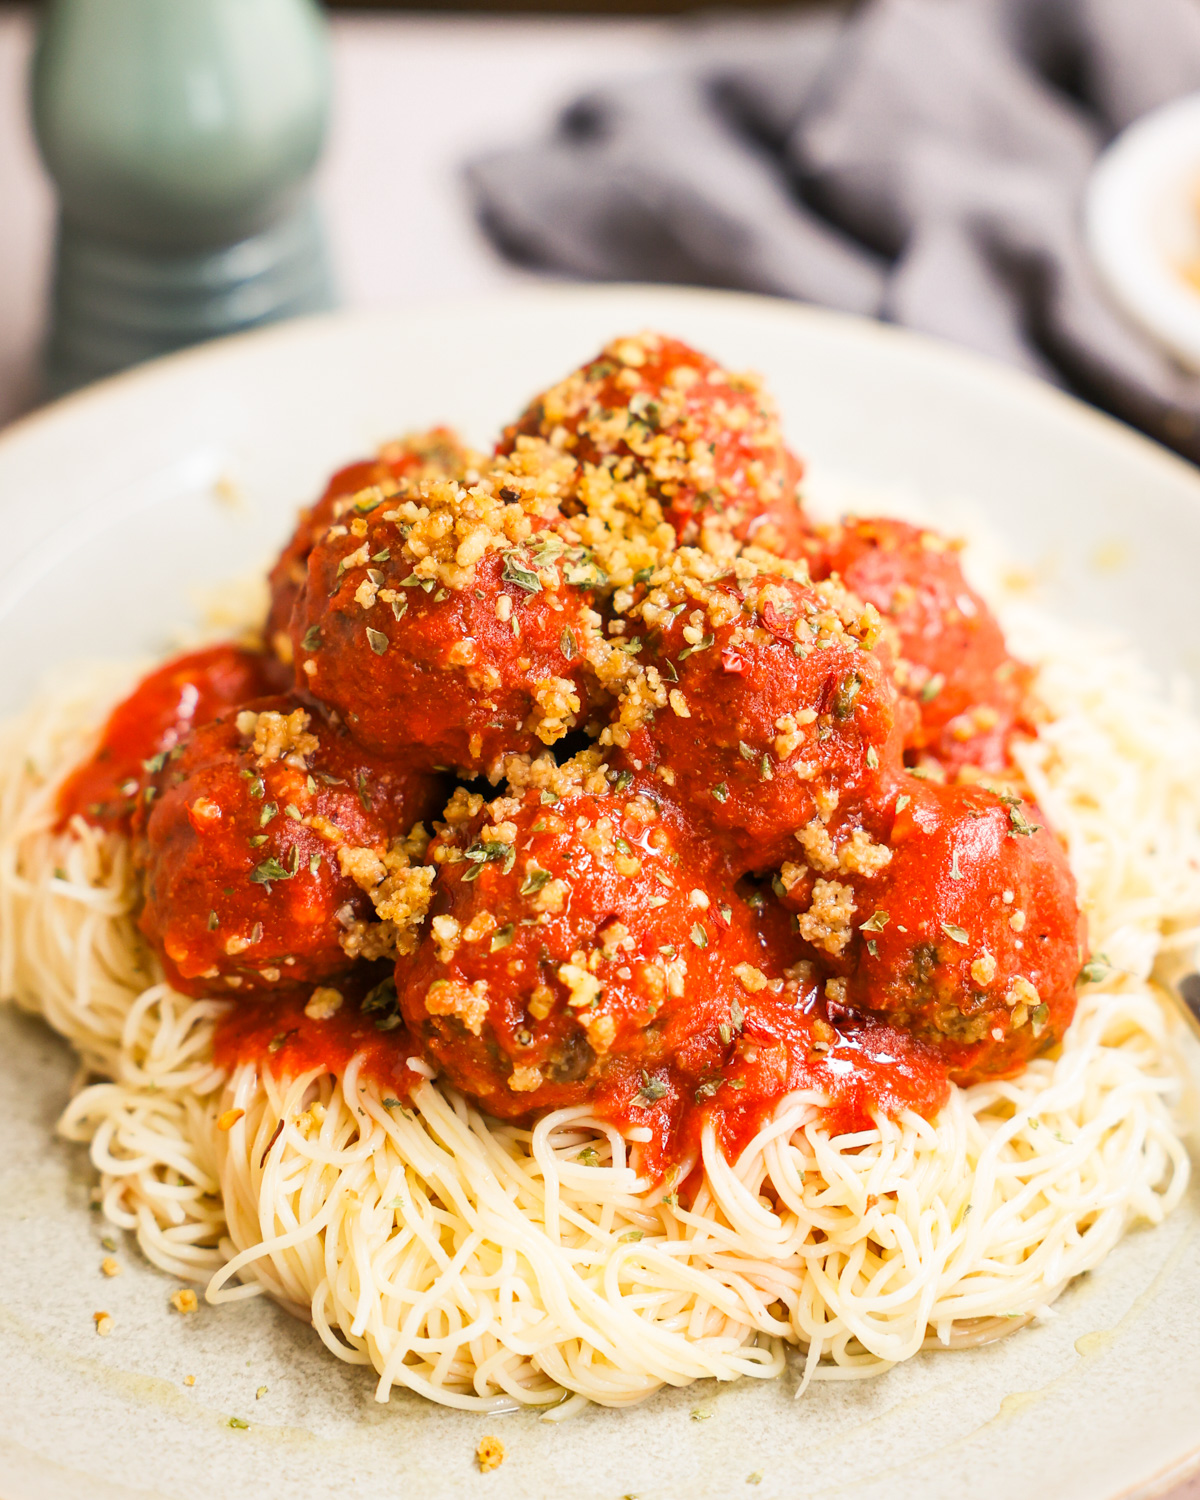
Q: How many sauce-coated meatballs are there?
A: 8